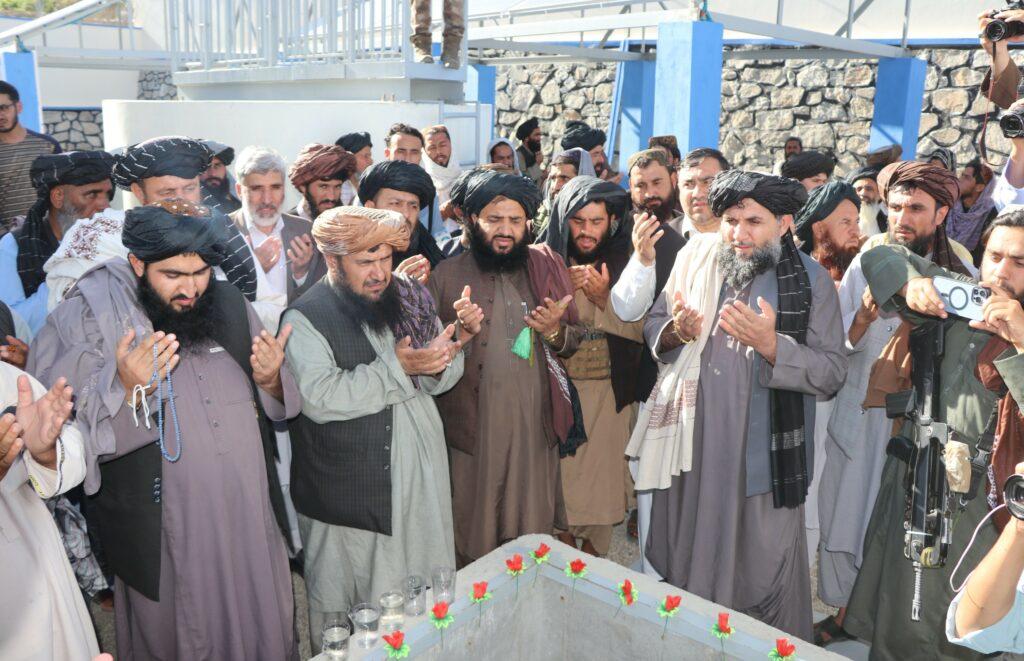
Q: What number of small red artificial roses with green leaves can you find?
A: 10